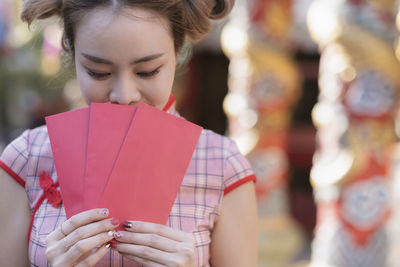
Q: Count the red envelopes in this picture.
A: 3